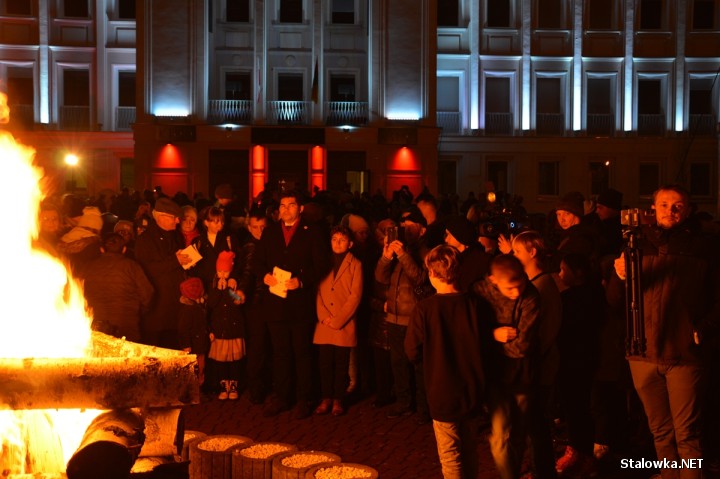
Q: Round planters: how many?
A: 5